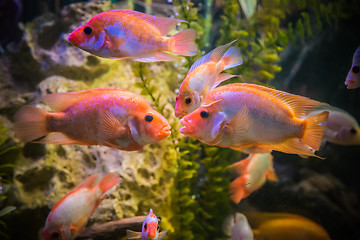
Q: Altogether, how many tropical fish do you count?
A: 11